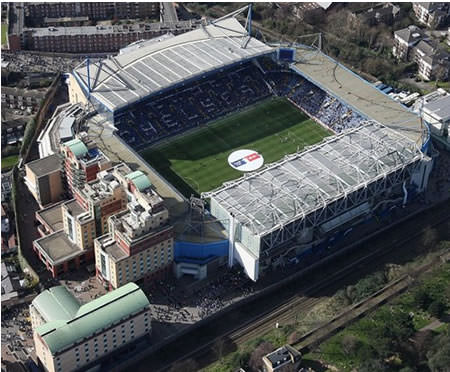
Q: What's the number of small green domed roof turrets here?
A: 2